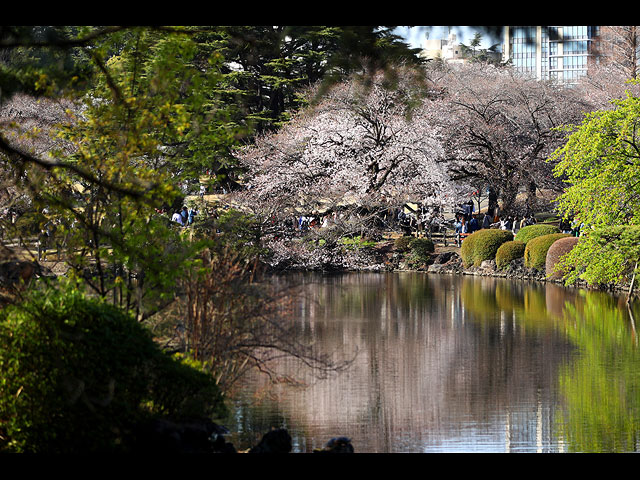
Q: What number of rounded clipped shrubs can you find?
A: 5